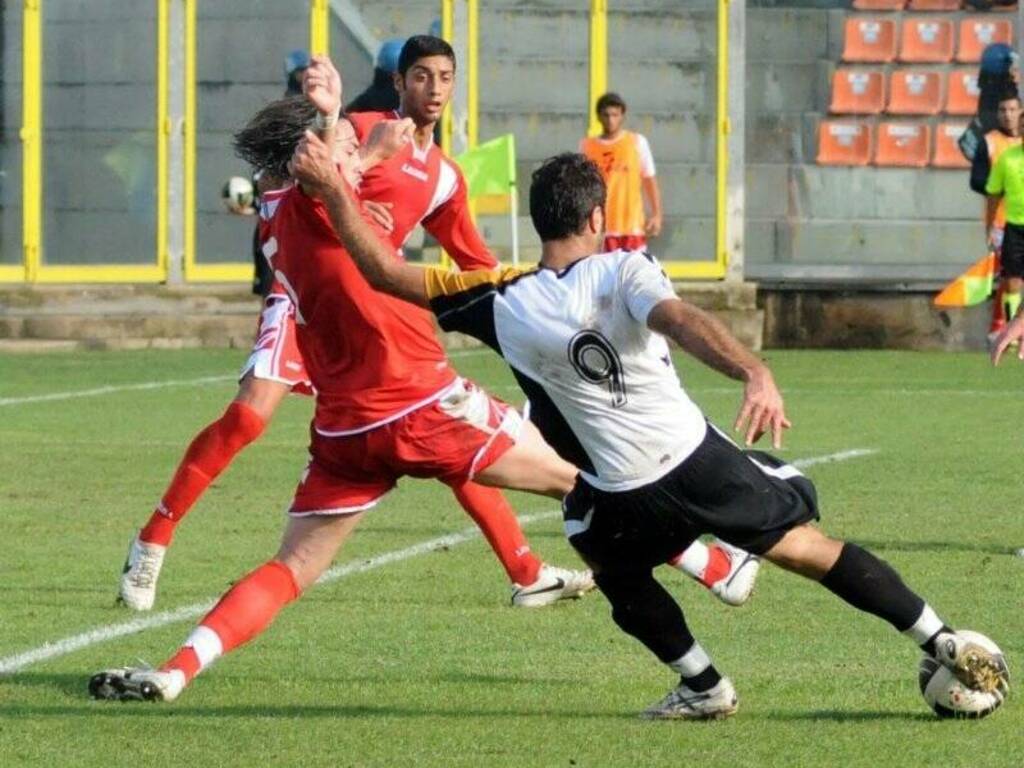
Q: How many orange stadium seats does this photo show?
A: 11